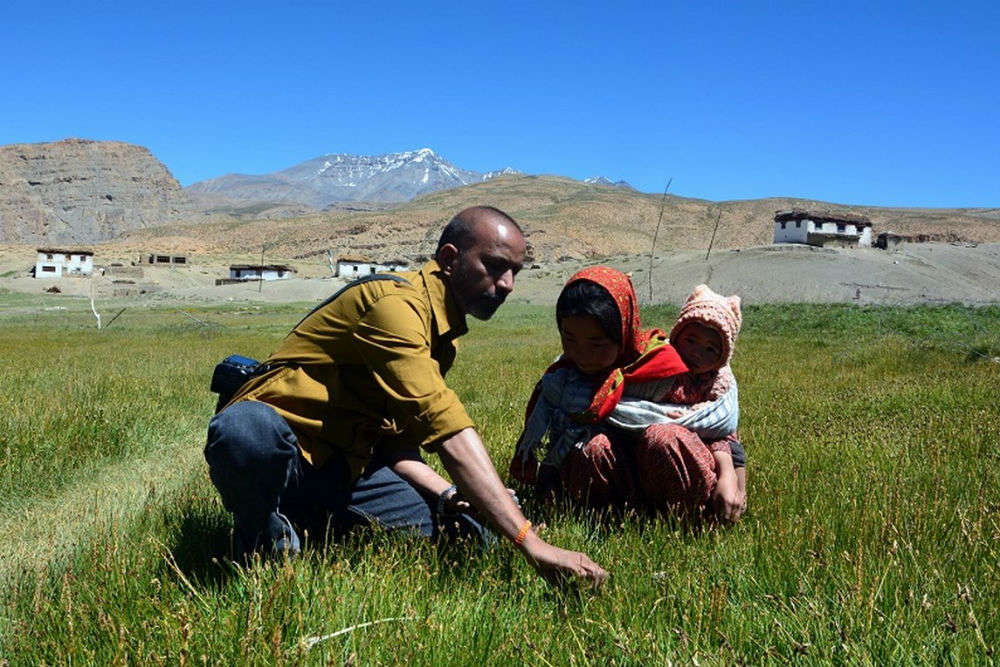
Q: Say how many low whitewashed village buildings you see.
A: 4